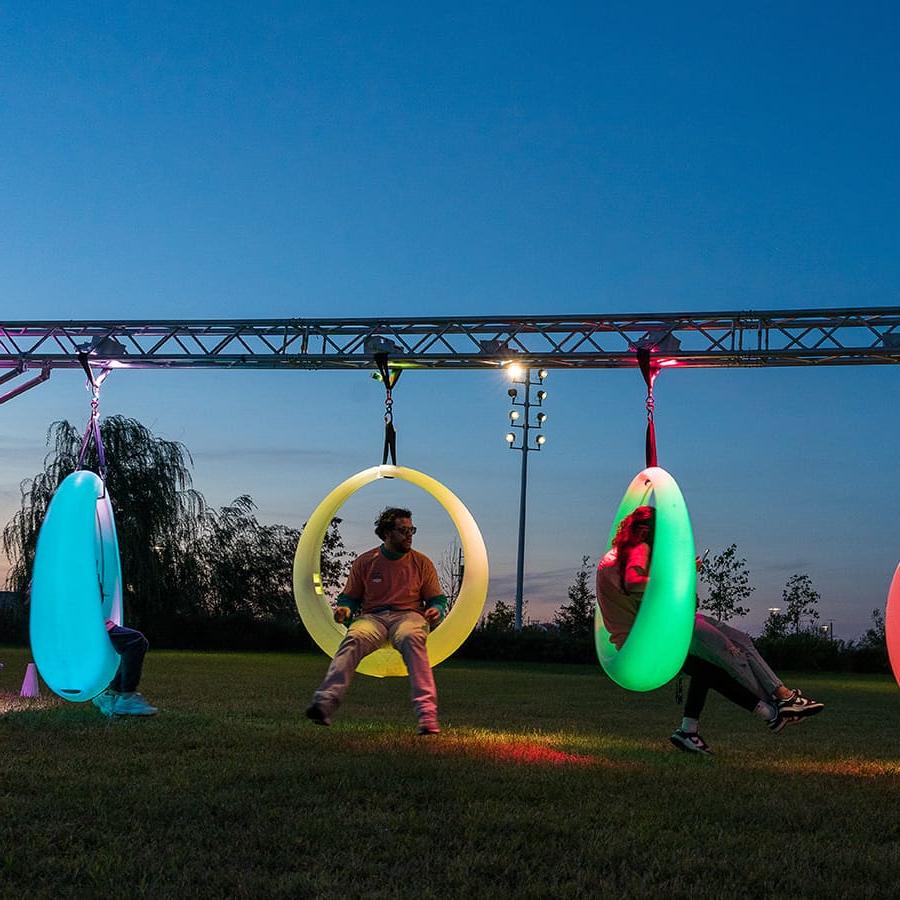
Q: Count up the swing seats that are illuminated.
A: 4